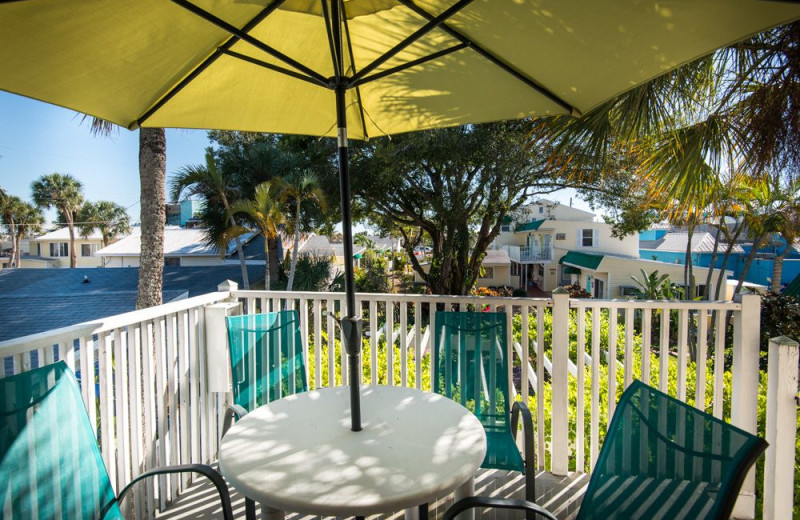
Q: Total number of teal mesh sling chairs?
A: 4